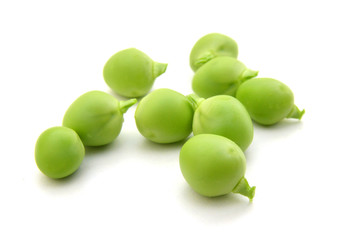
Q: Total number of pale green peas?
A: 9